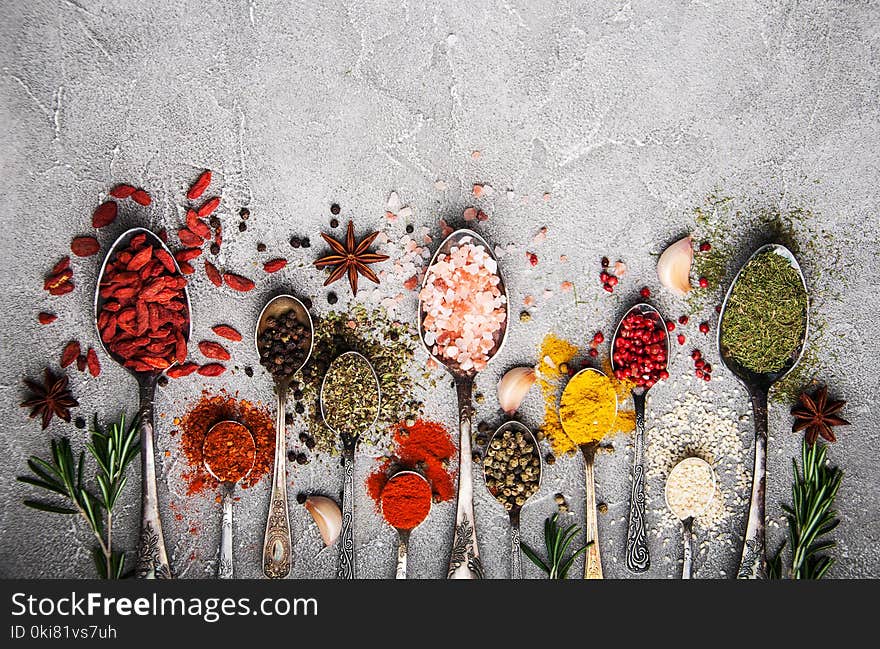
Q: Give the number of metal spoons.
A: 11